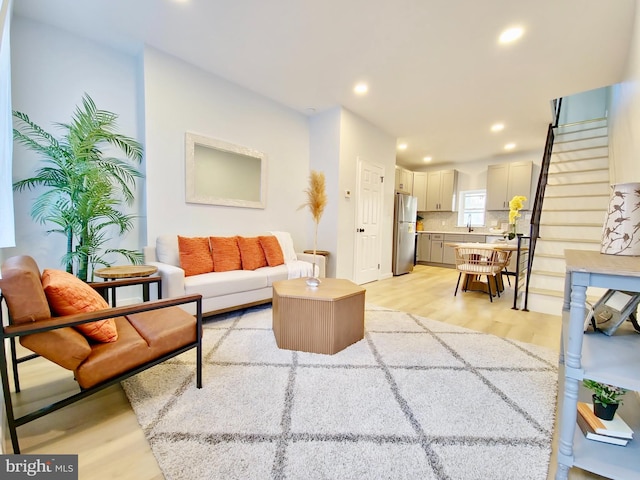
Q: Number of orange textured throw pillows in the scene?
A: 5